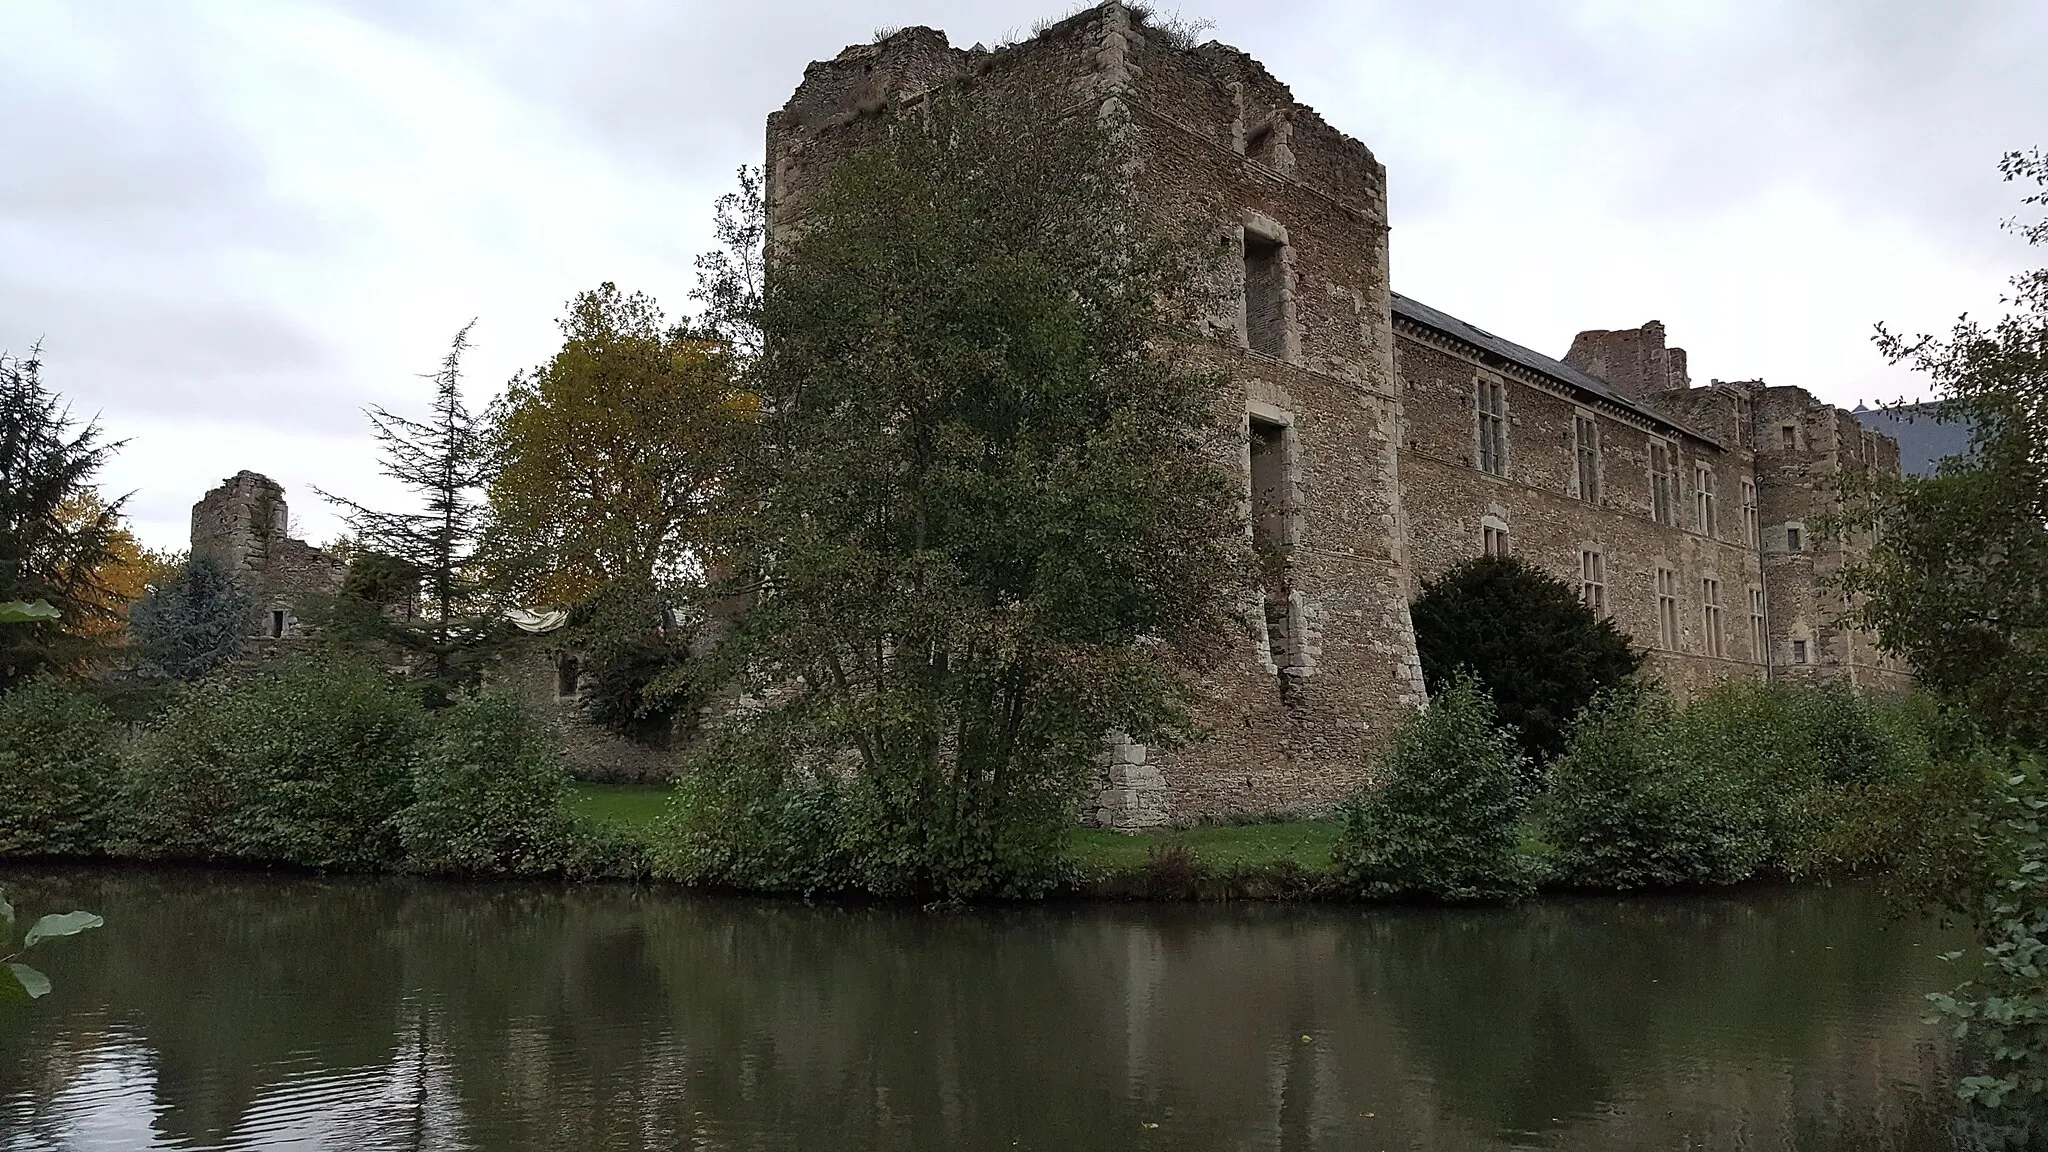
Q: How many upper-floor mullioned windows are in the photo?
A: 5